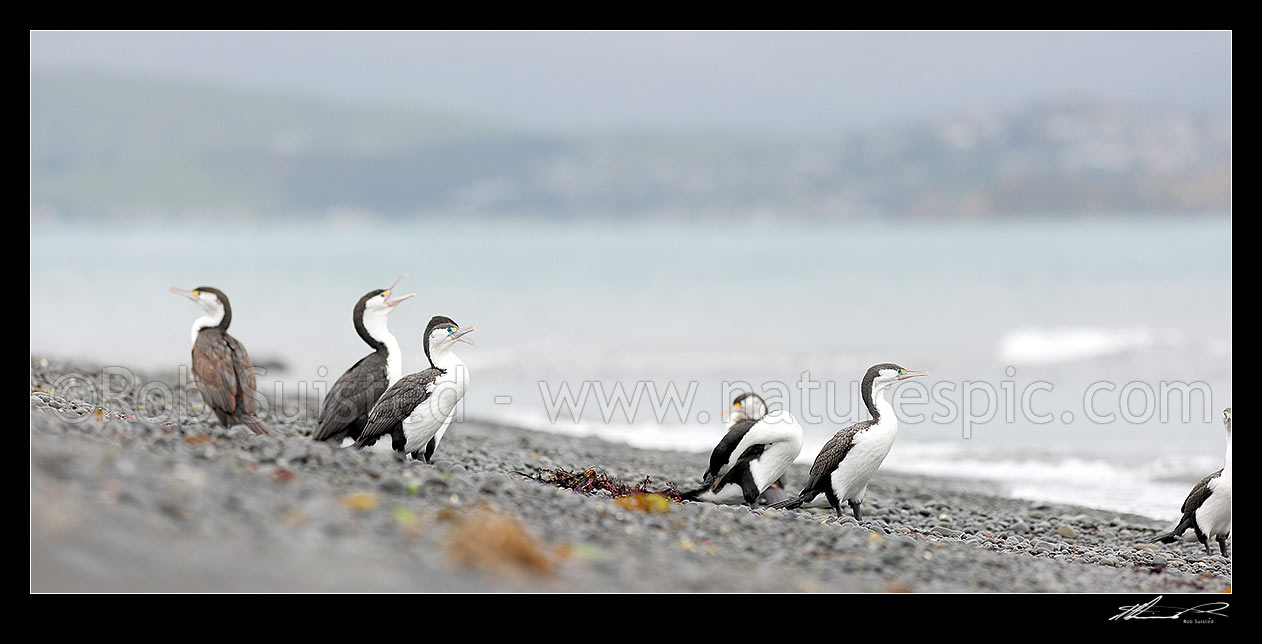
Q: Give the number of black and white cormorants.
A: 7